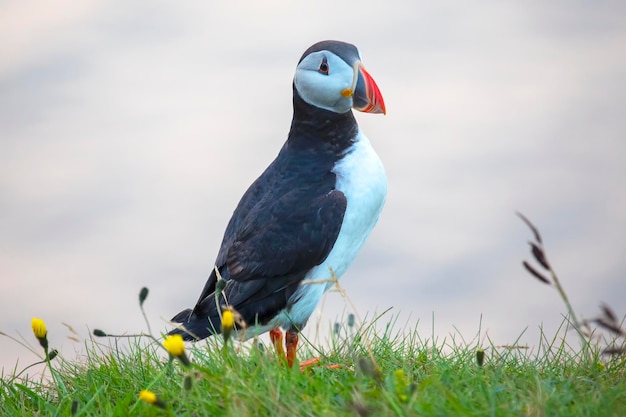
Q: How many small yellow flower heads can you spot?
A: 4